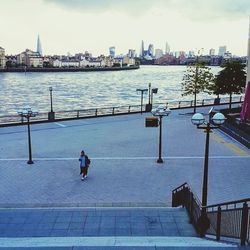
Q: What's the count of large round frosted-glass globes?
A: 2